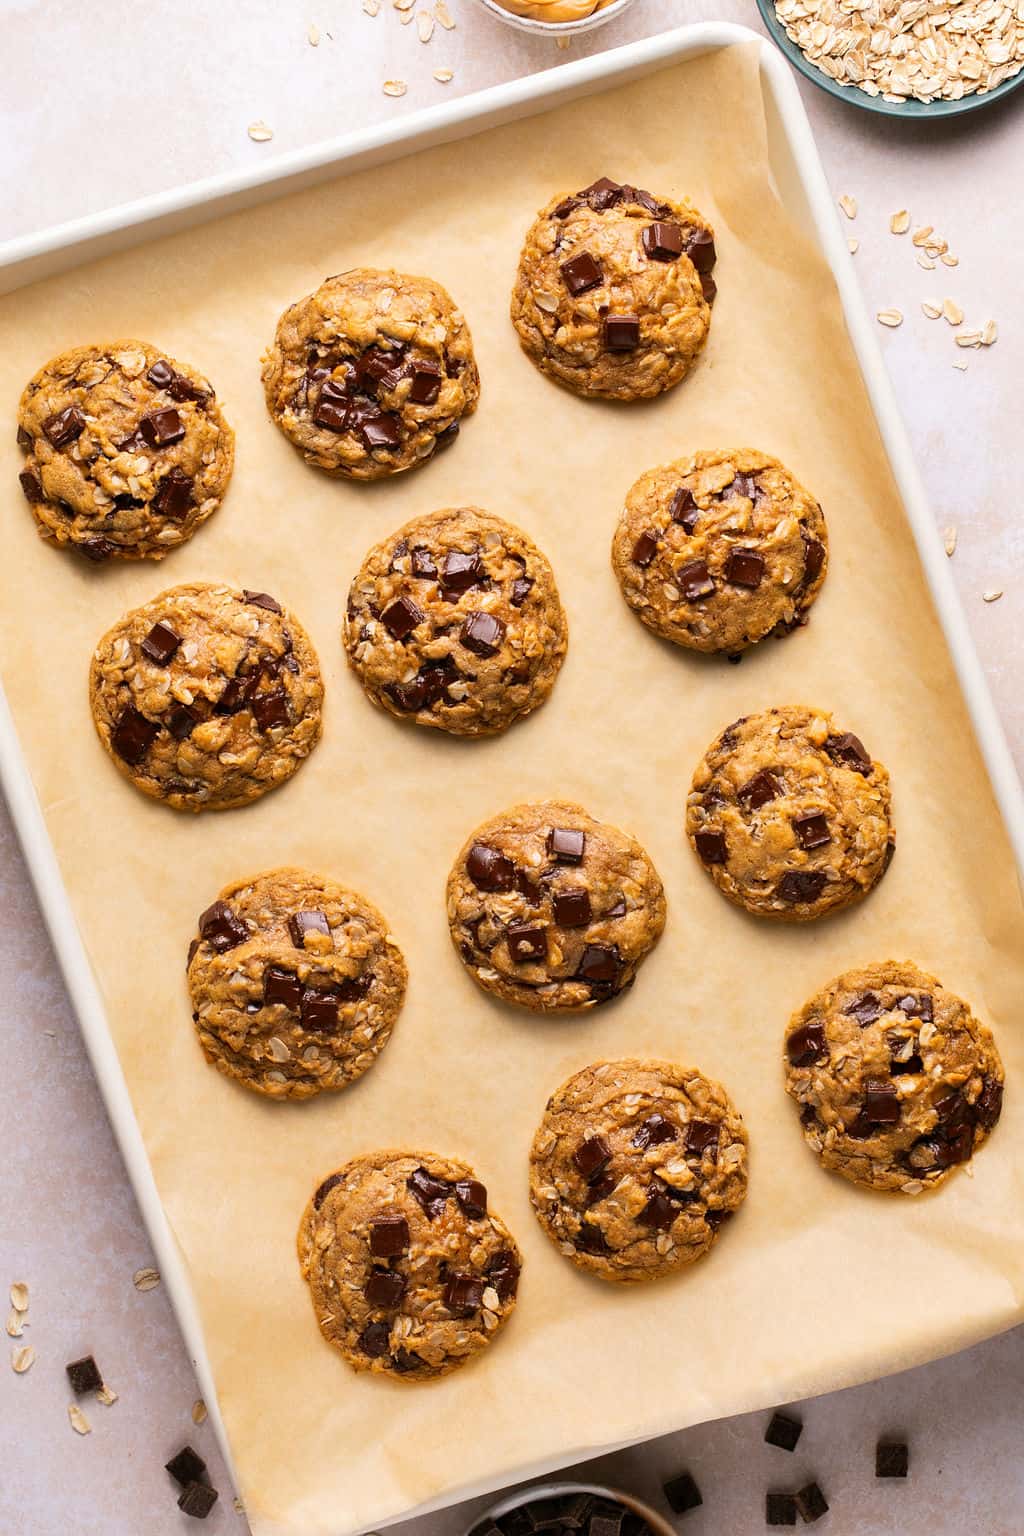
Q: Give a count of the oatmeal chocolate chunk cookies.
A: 12